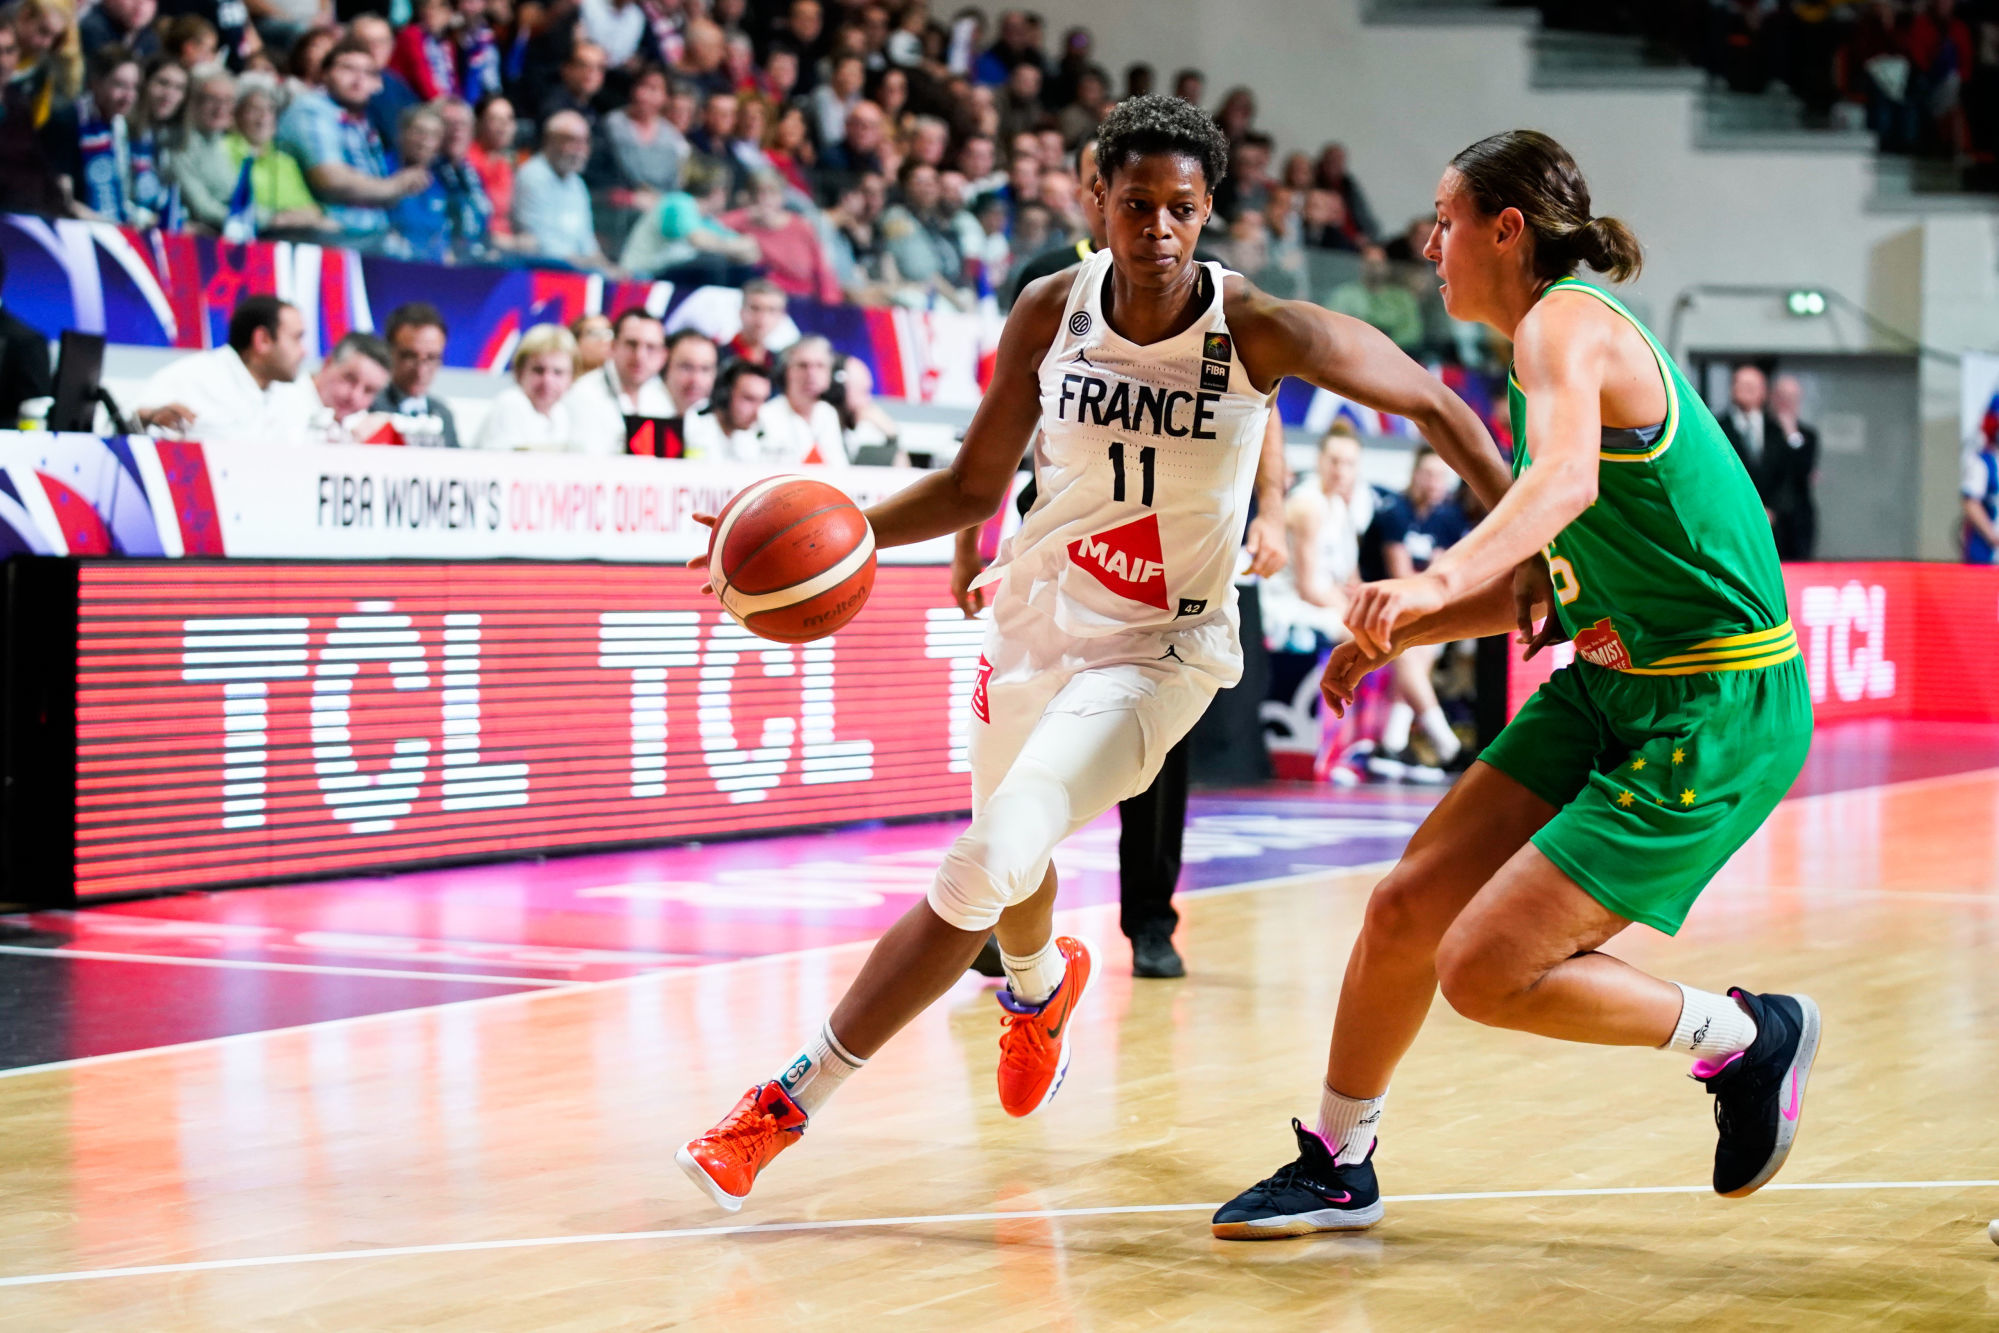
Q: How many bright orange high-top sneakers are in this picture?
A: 2